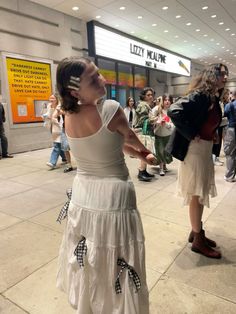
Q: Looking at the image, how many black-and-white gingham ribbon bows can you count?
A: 3